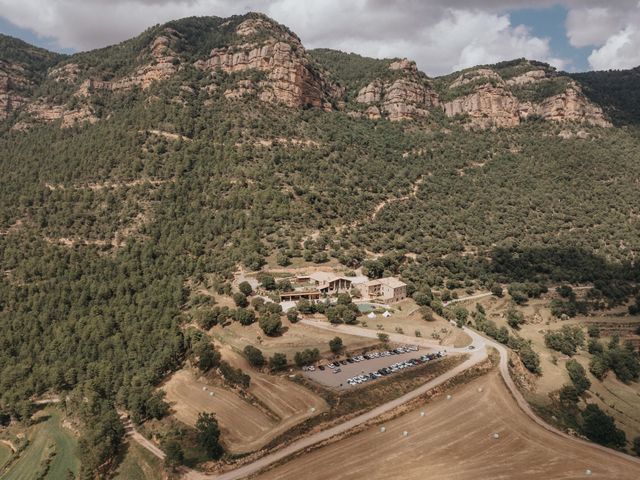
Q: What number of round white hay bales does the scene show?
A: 10